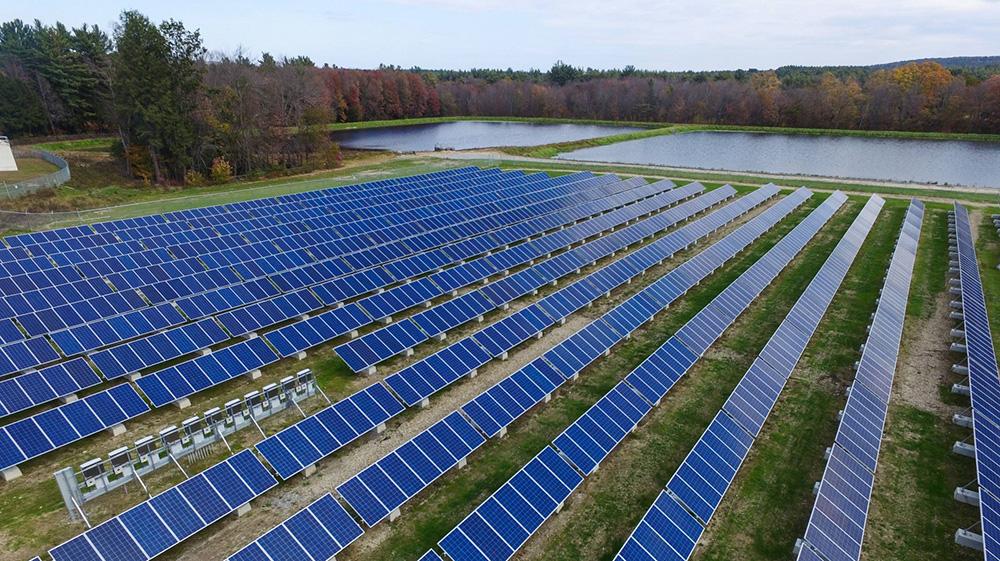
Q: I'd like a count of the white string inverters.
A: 11